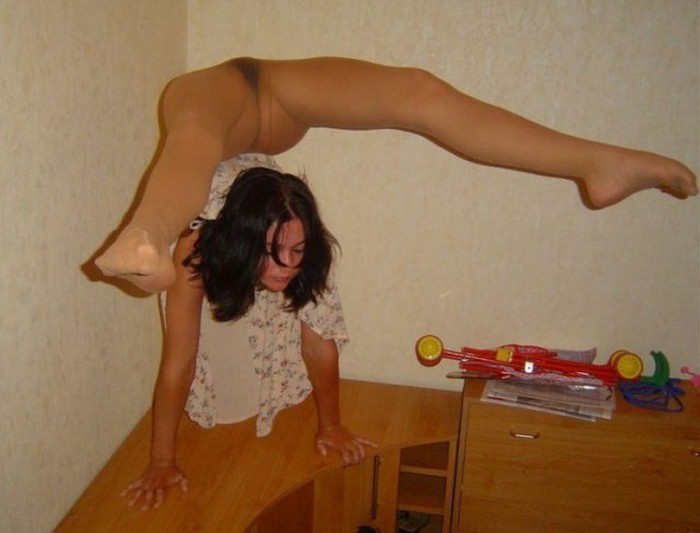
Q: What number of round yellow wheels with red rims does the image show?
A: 3